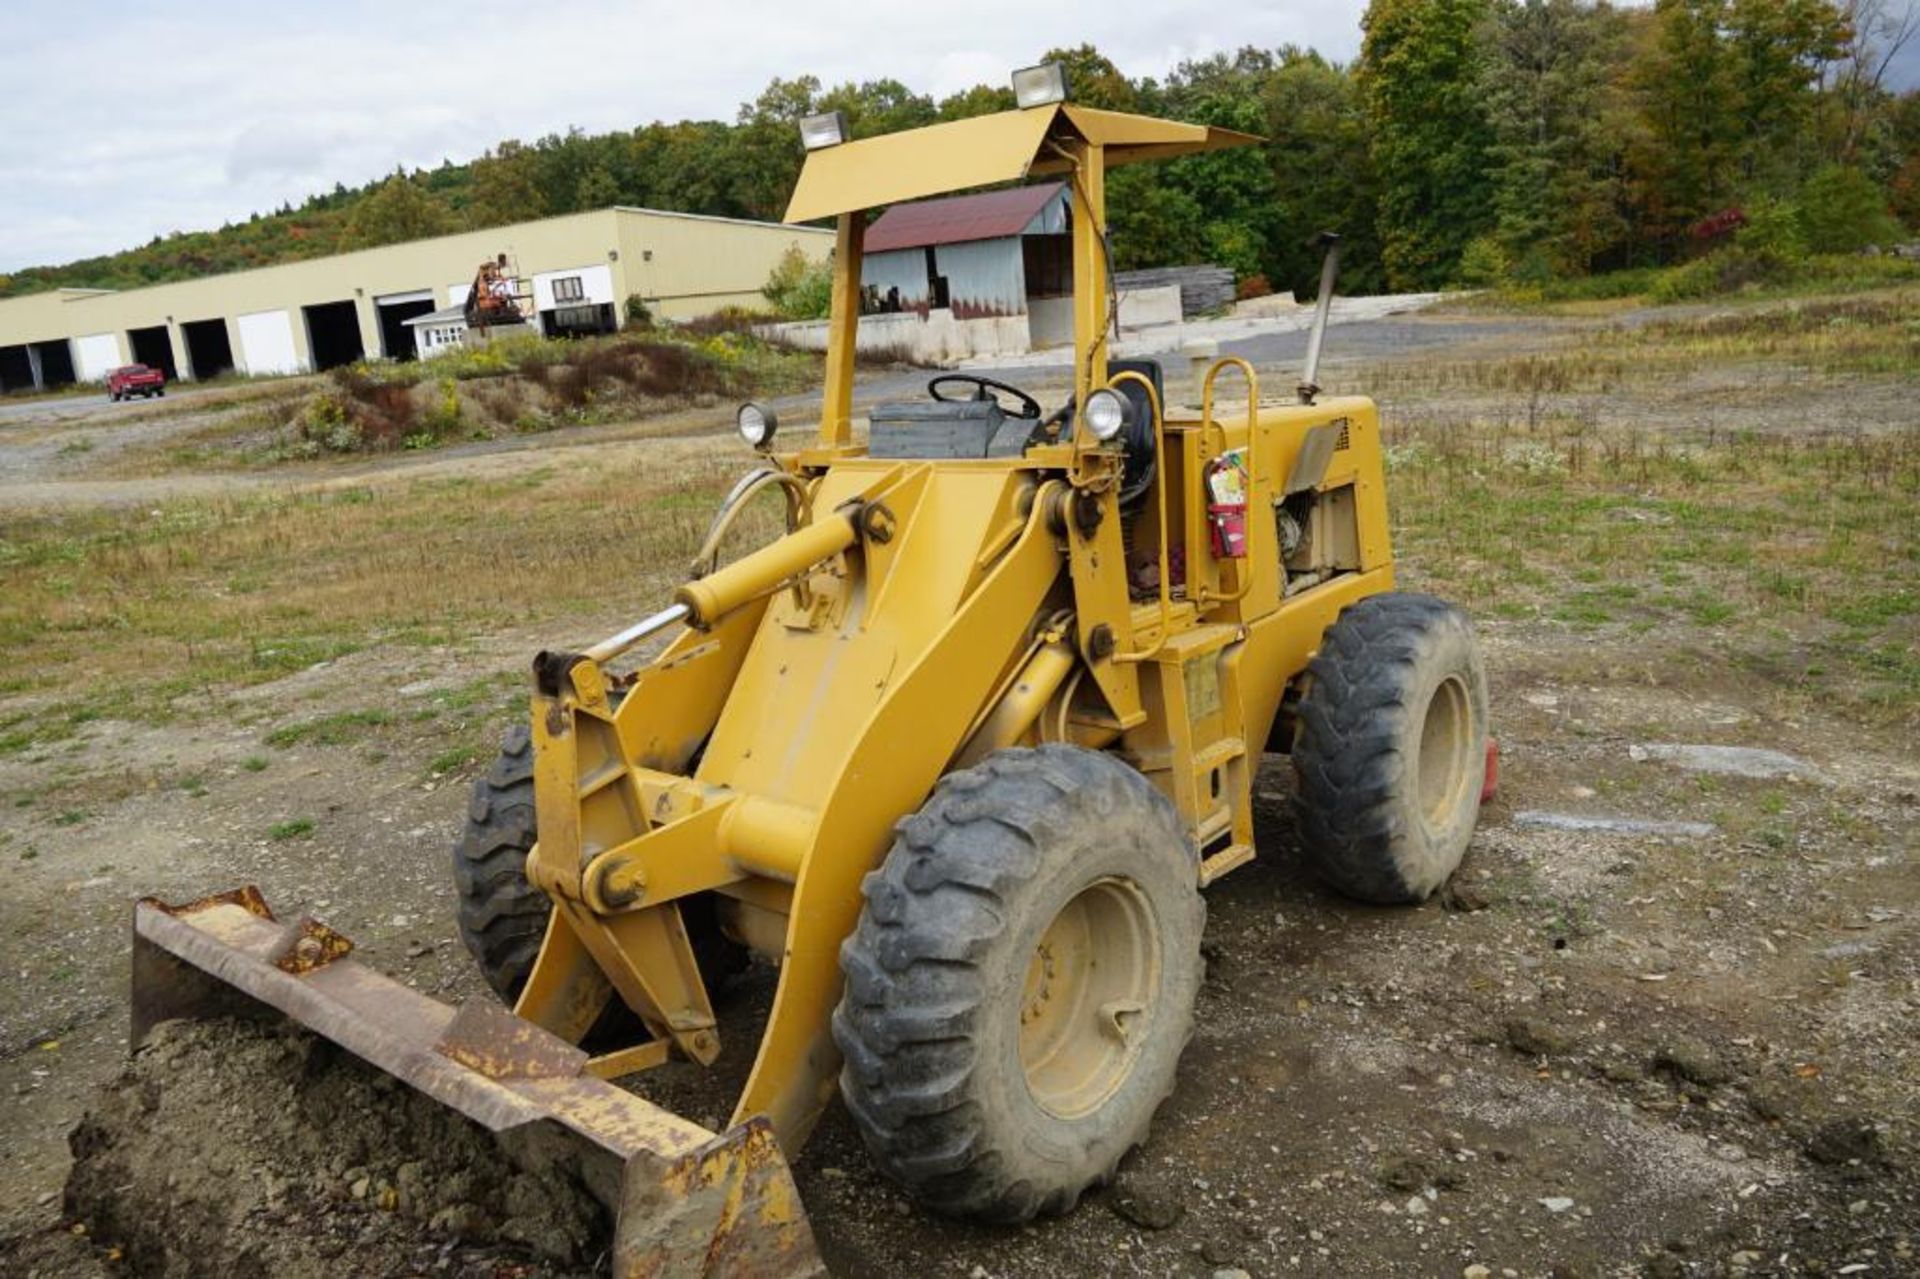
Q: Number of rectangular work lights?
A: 2